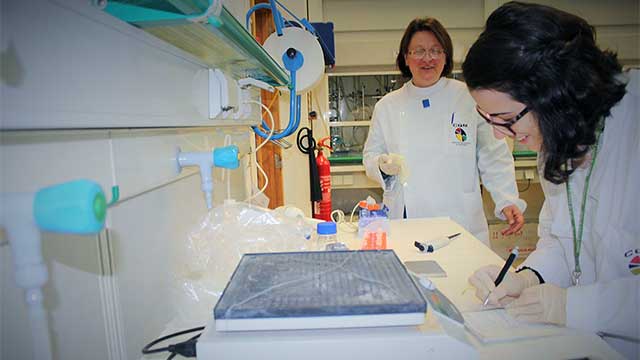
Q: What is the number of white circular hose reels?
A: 1